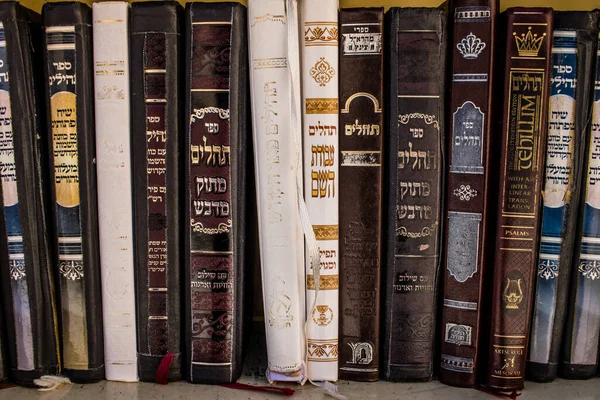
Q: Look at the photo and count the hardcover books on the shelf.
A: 13